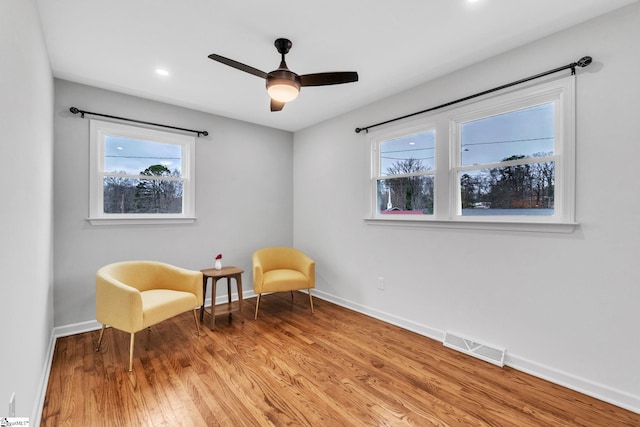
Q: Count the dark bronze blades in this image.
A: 3